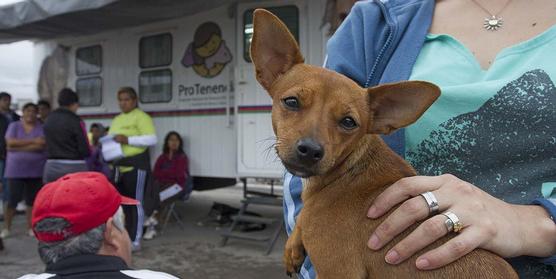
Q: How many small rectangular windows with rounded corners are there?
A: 4